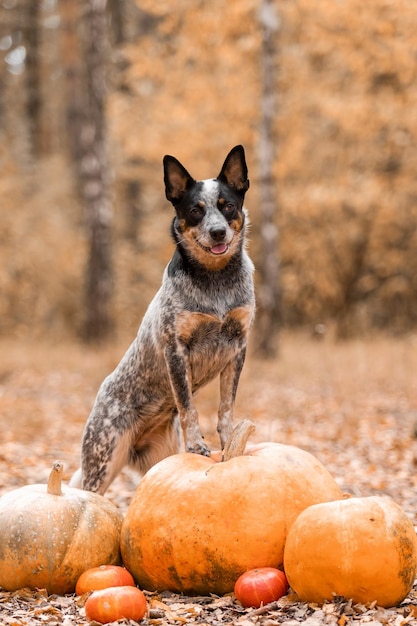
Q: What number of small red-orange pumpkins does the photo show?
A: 3